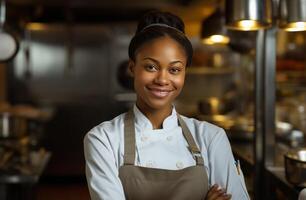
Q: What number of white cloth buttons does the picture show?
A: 4